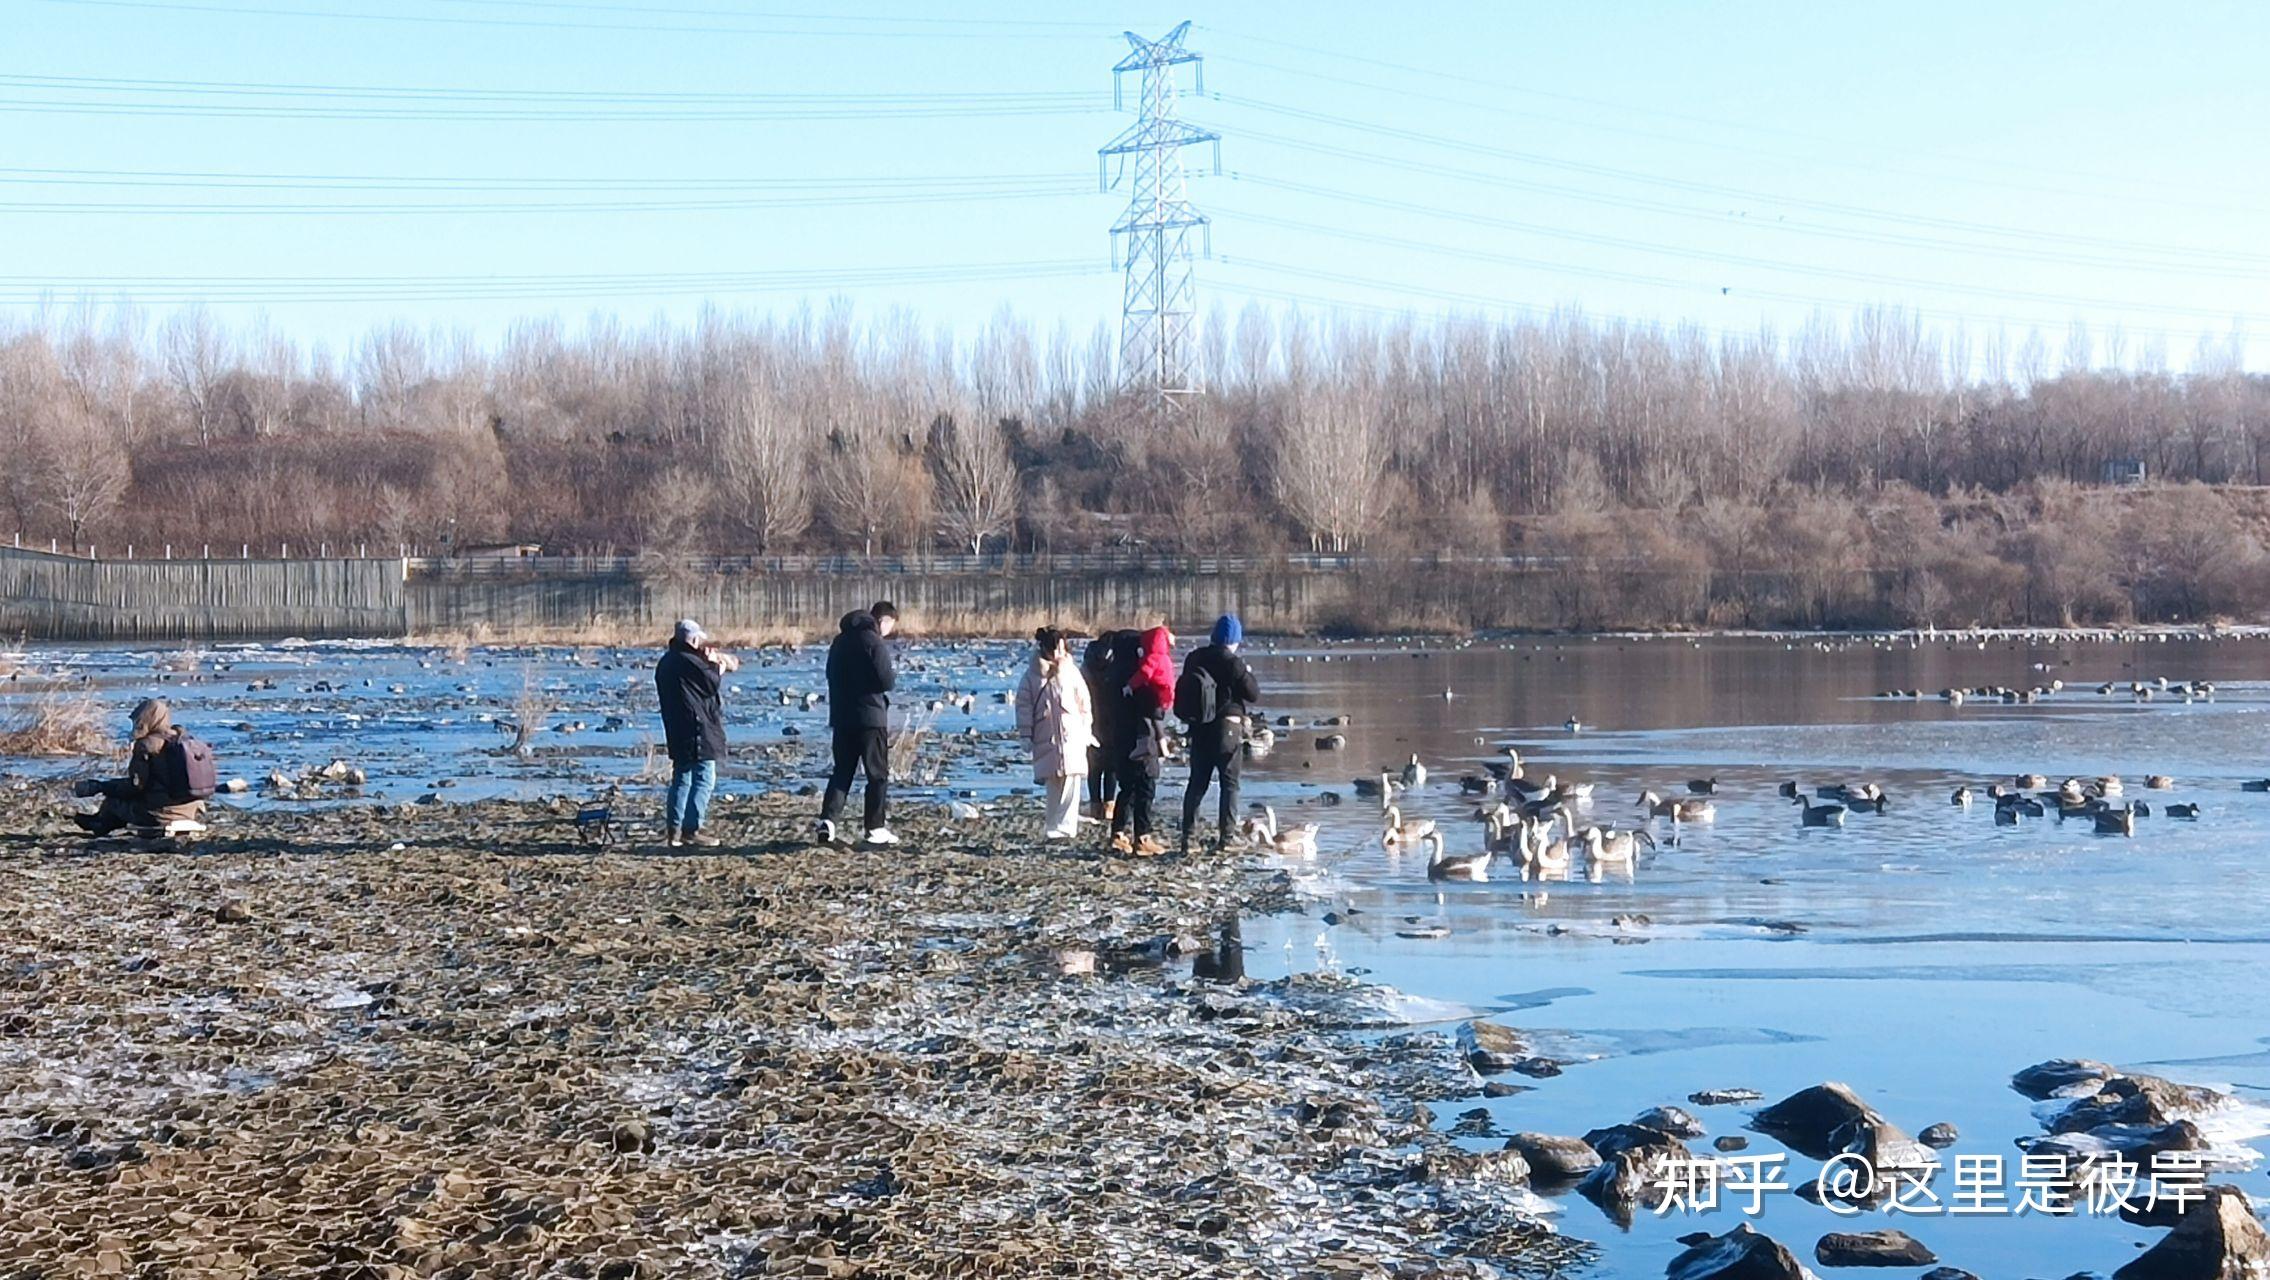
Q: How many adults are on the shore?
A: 7